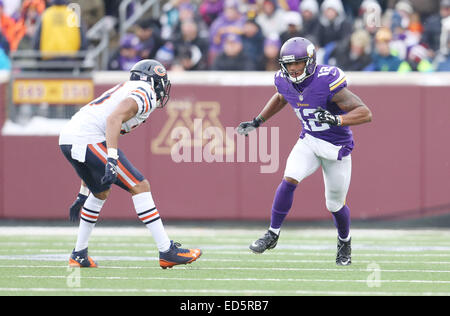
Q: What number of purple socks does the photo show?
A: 2